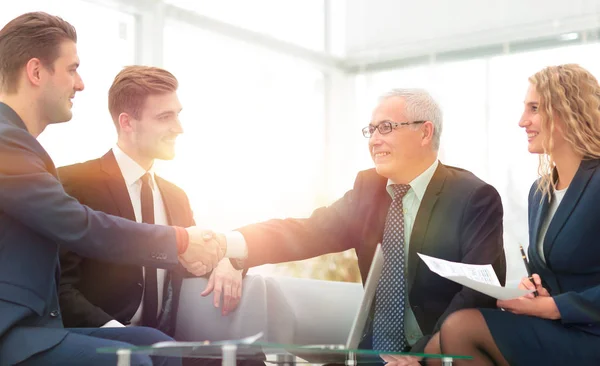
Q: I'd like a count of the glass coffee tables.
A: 1